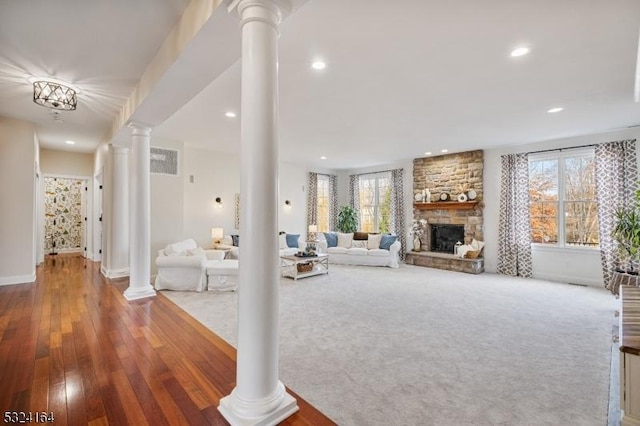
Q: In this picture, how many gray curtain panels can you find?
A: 6